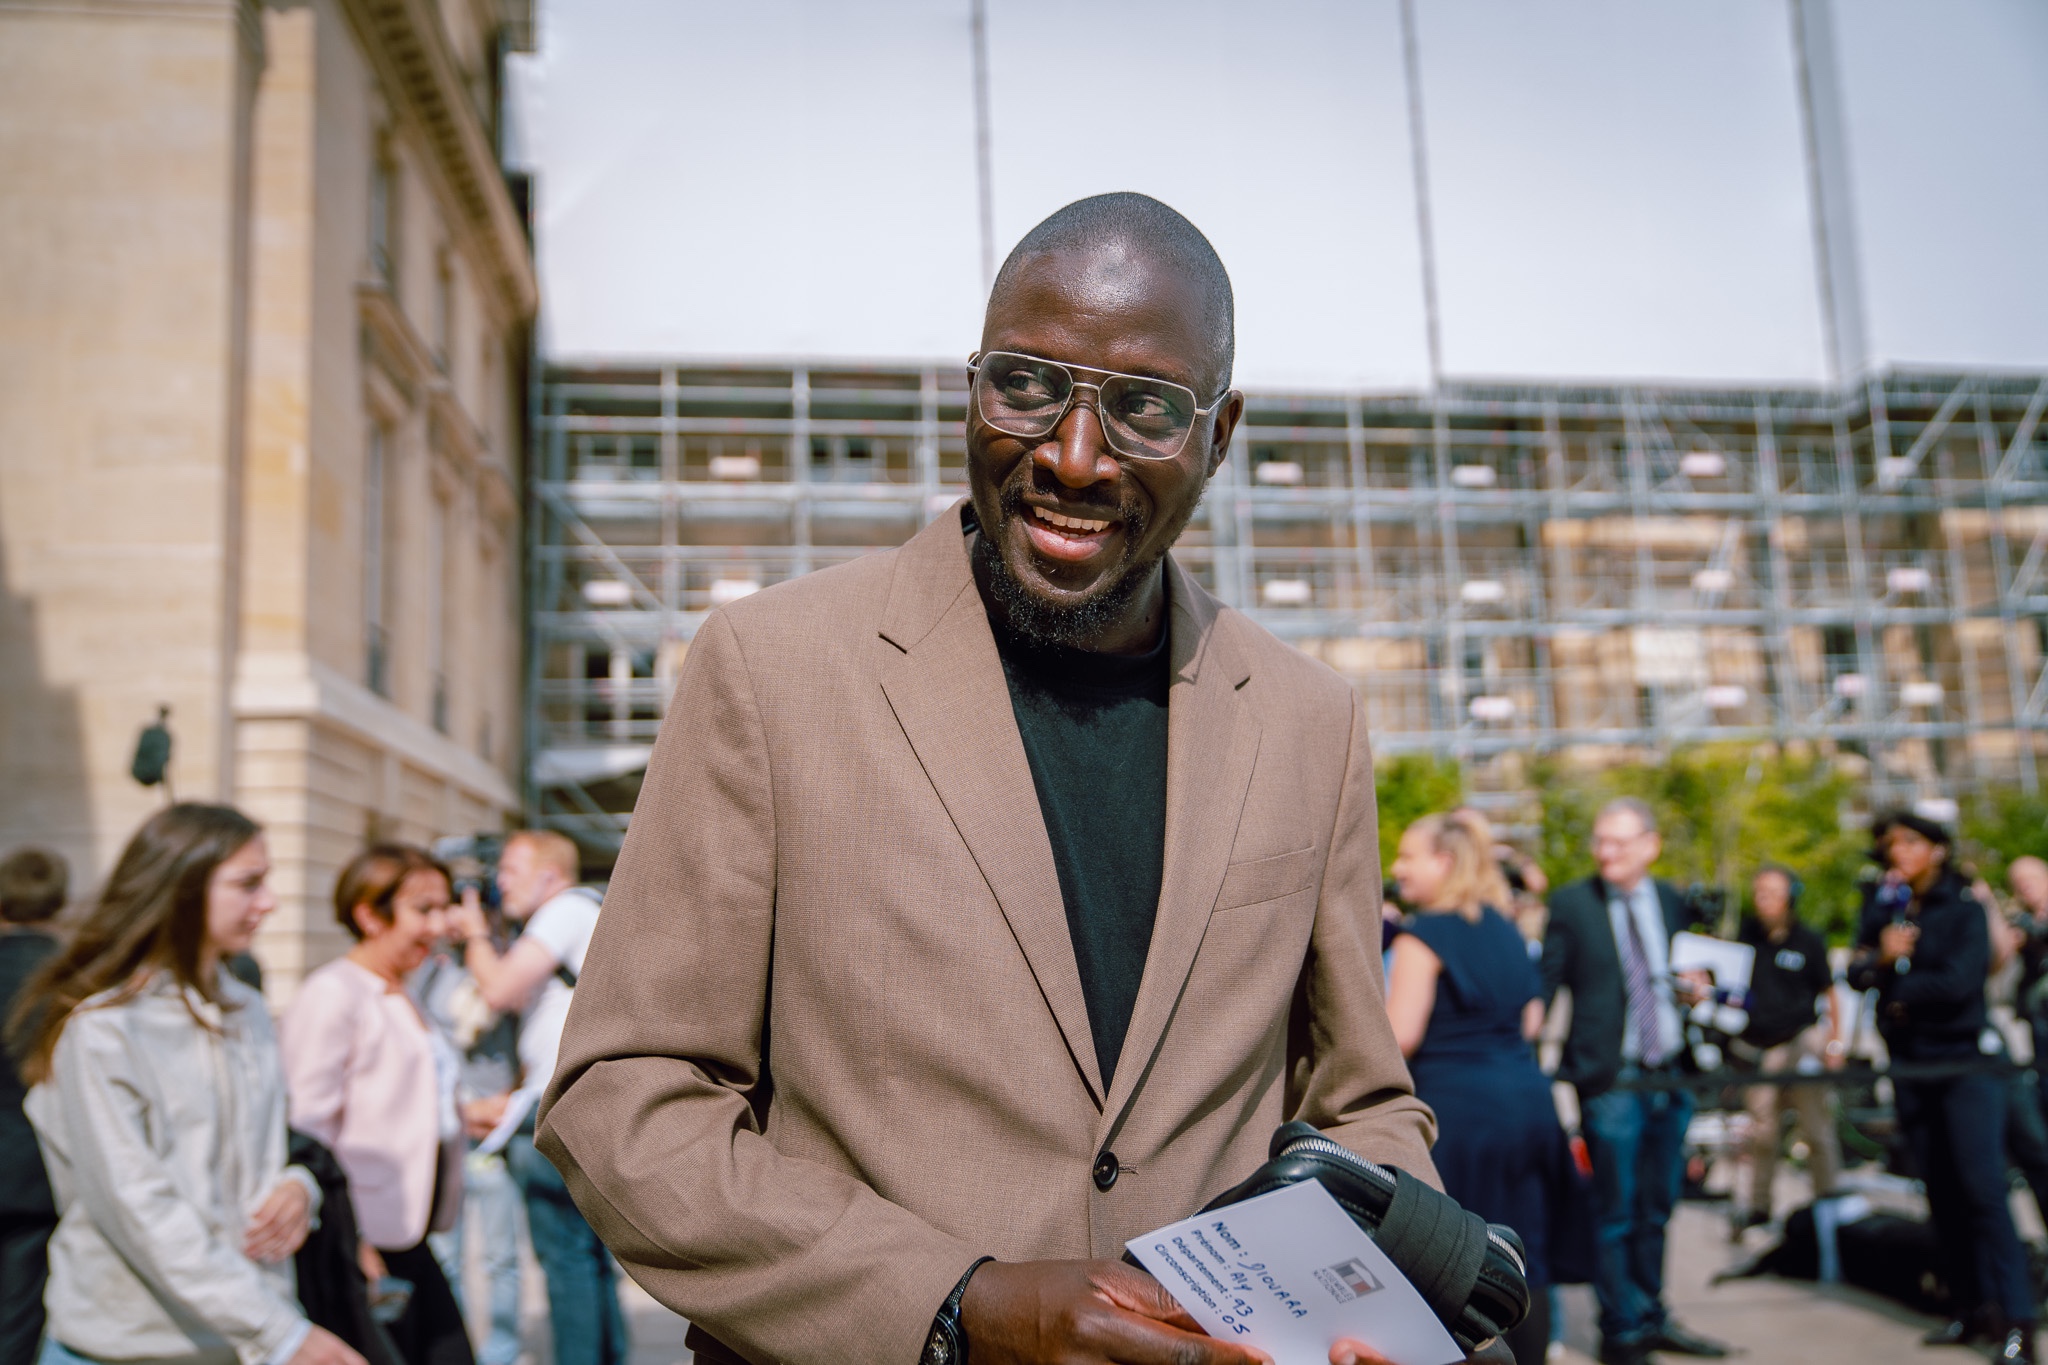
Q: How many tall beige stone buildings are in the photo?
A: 1